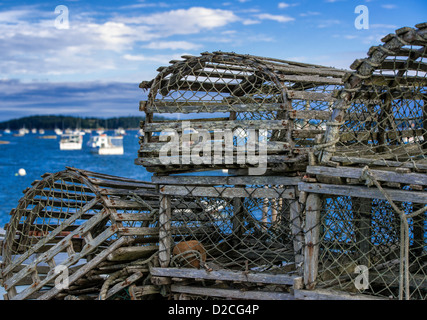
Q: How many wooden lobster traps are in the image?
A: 5